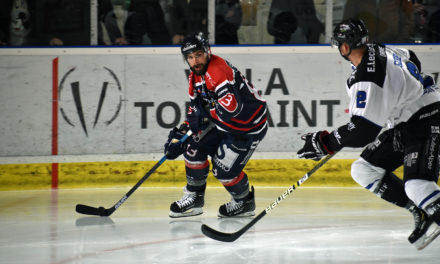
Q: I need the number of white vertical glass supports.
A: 3